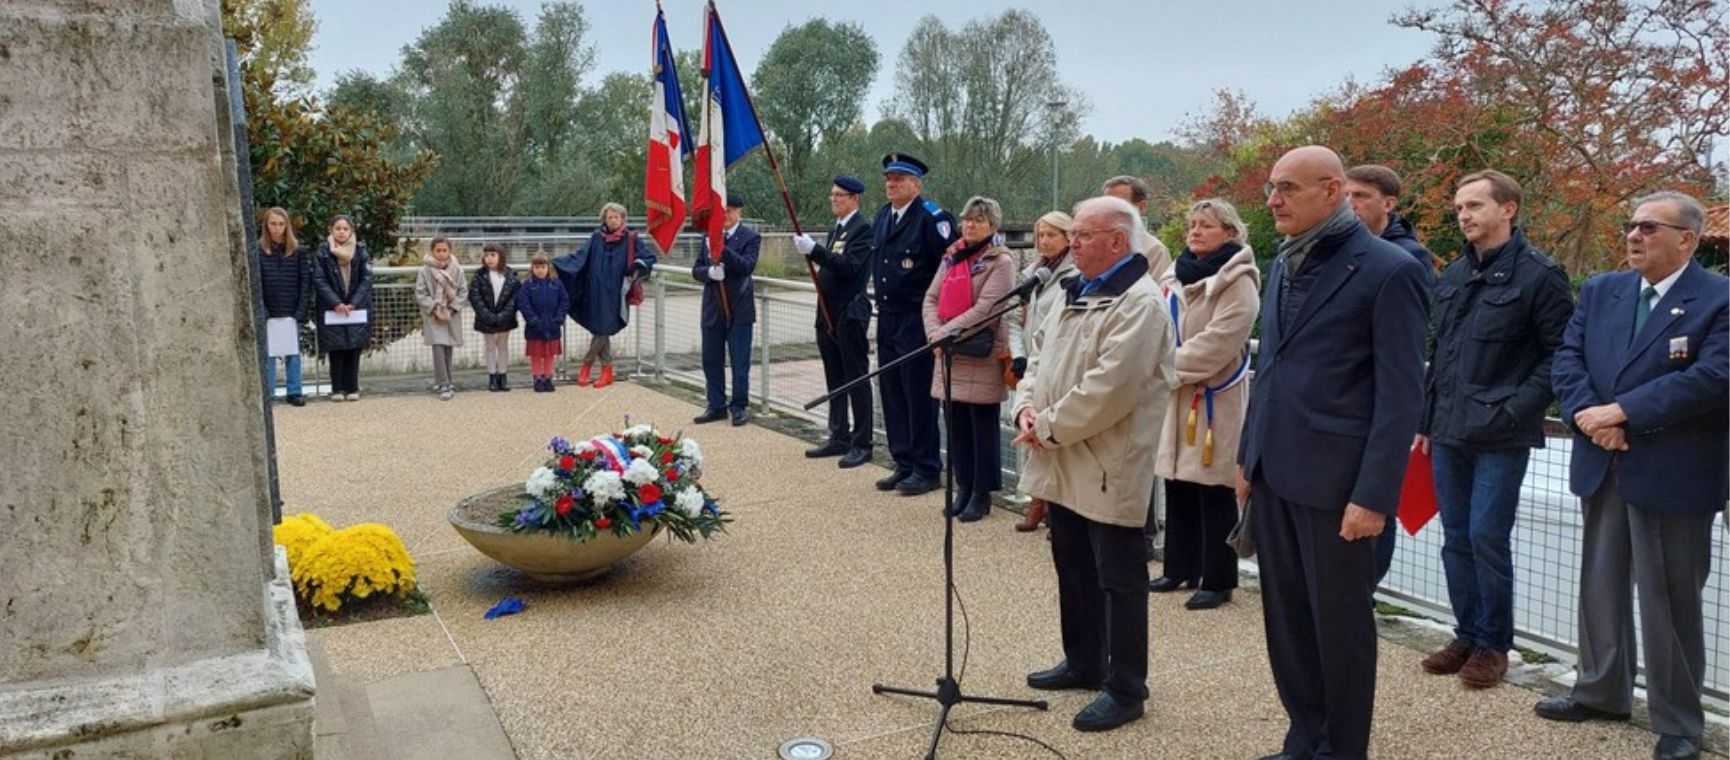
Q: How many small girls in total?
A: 3